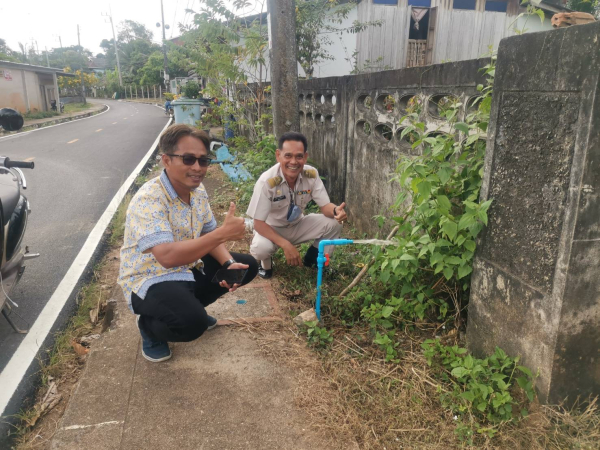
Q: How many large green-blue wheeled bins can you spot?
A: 1